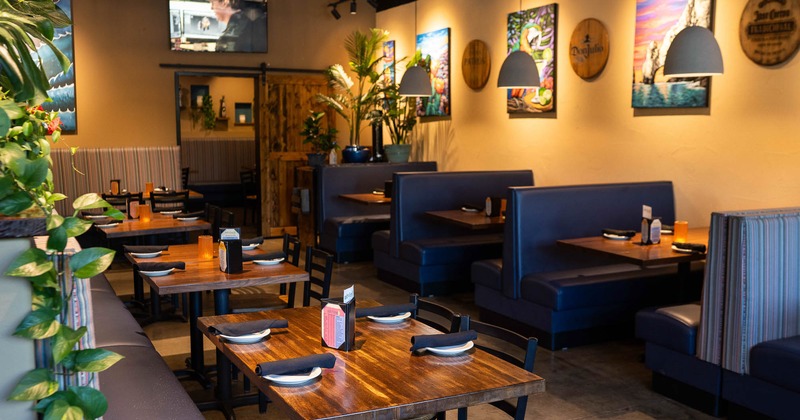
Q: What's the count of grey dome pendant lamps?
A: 3